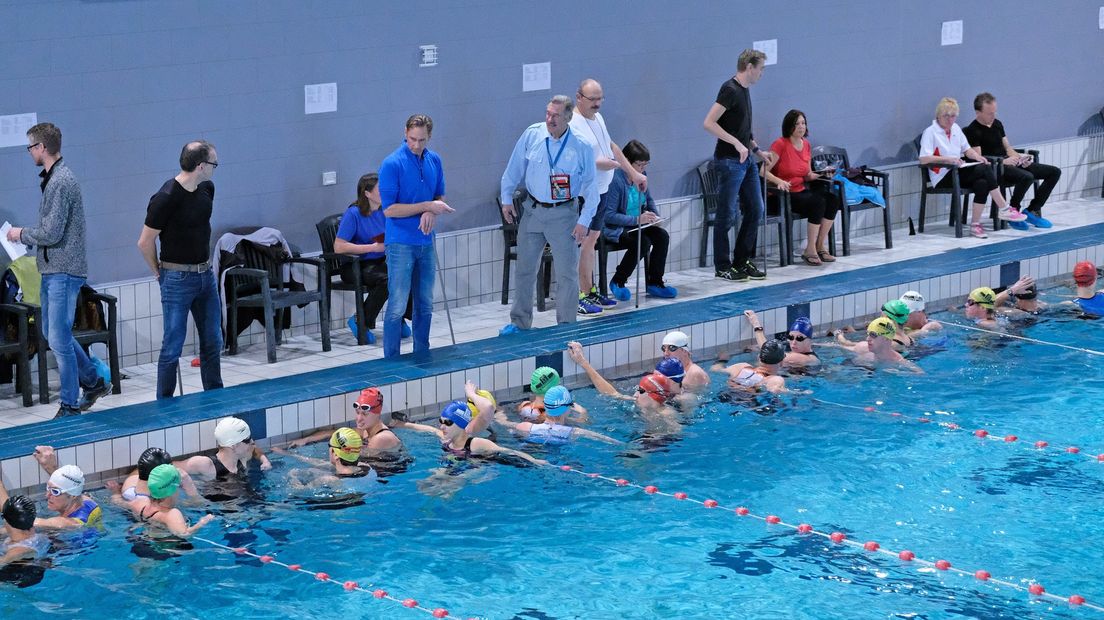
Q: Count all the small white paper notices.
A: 5